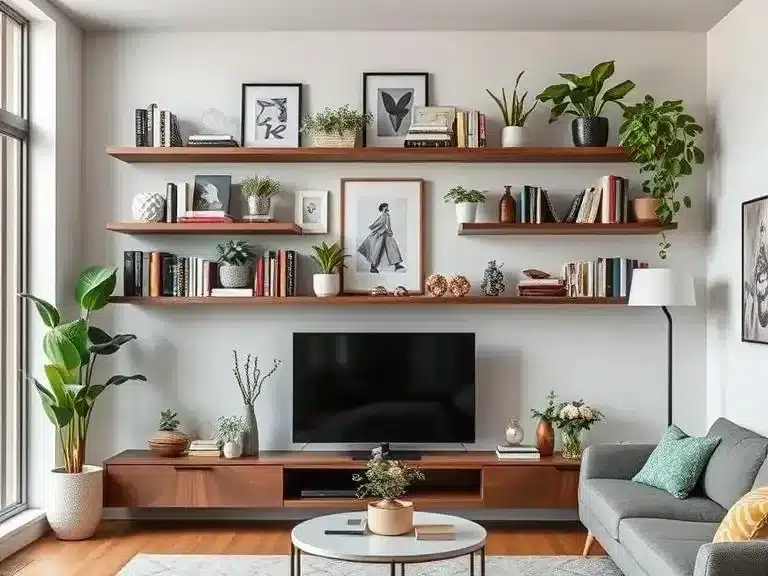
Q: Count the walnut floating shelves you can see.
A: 4